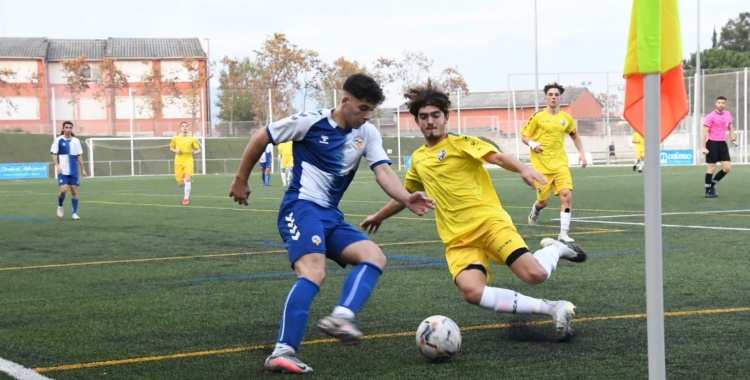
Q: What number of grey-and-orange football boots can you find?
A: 2